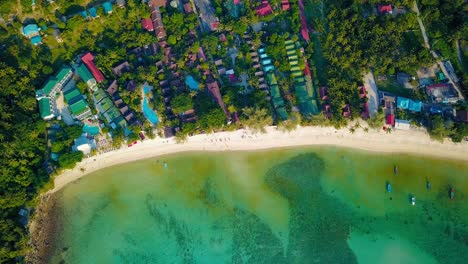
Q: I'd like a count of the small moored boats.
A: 5